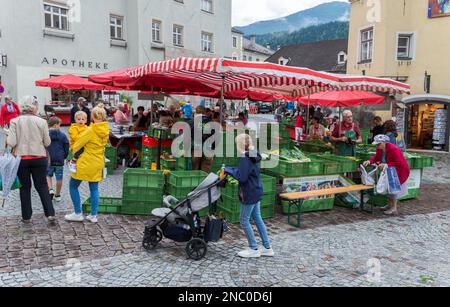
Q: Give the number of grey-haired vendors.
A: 1